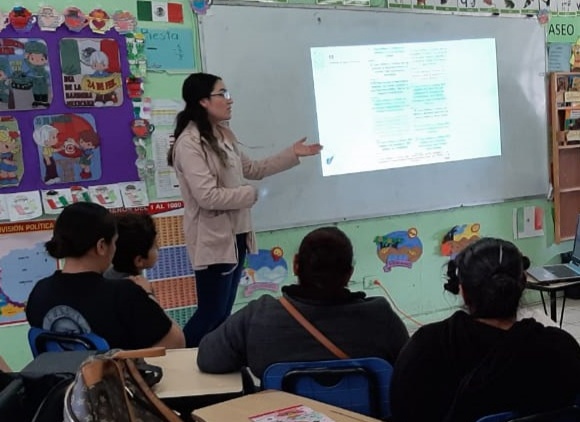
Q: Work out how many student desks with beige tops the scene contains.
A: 2